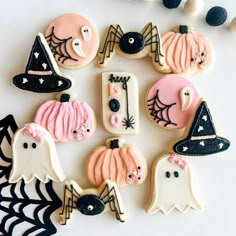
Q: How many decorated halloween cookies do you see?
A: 12